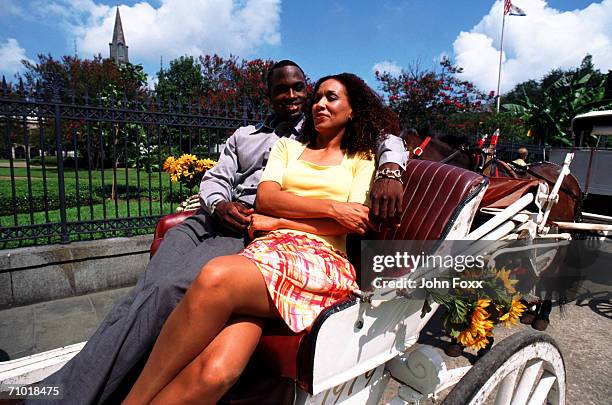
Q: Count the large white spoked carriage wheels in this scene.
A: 1